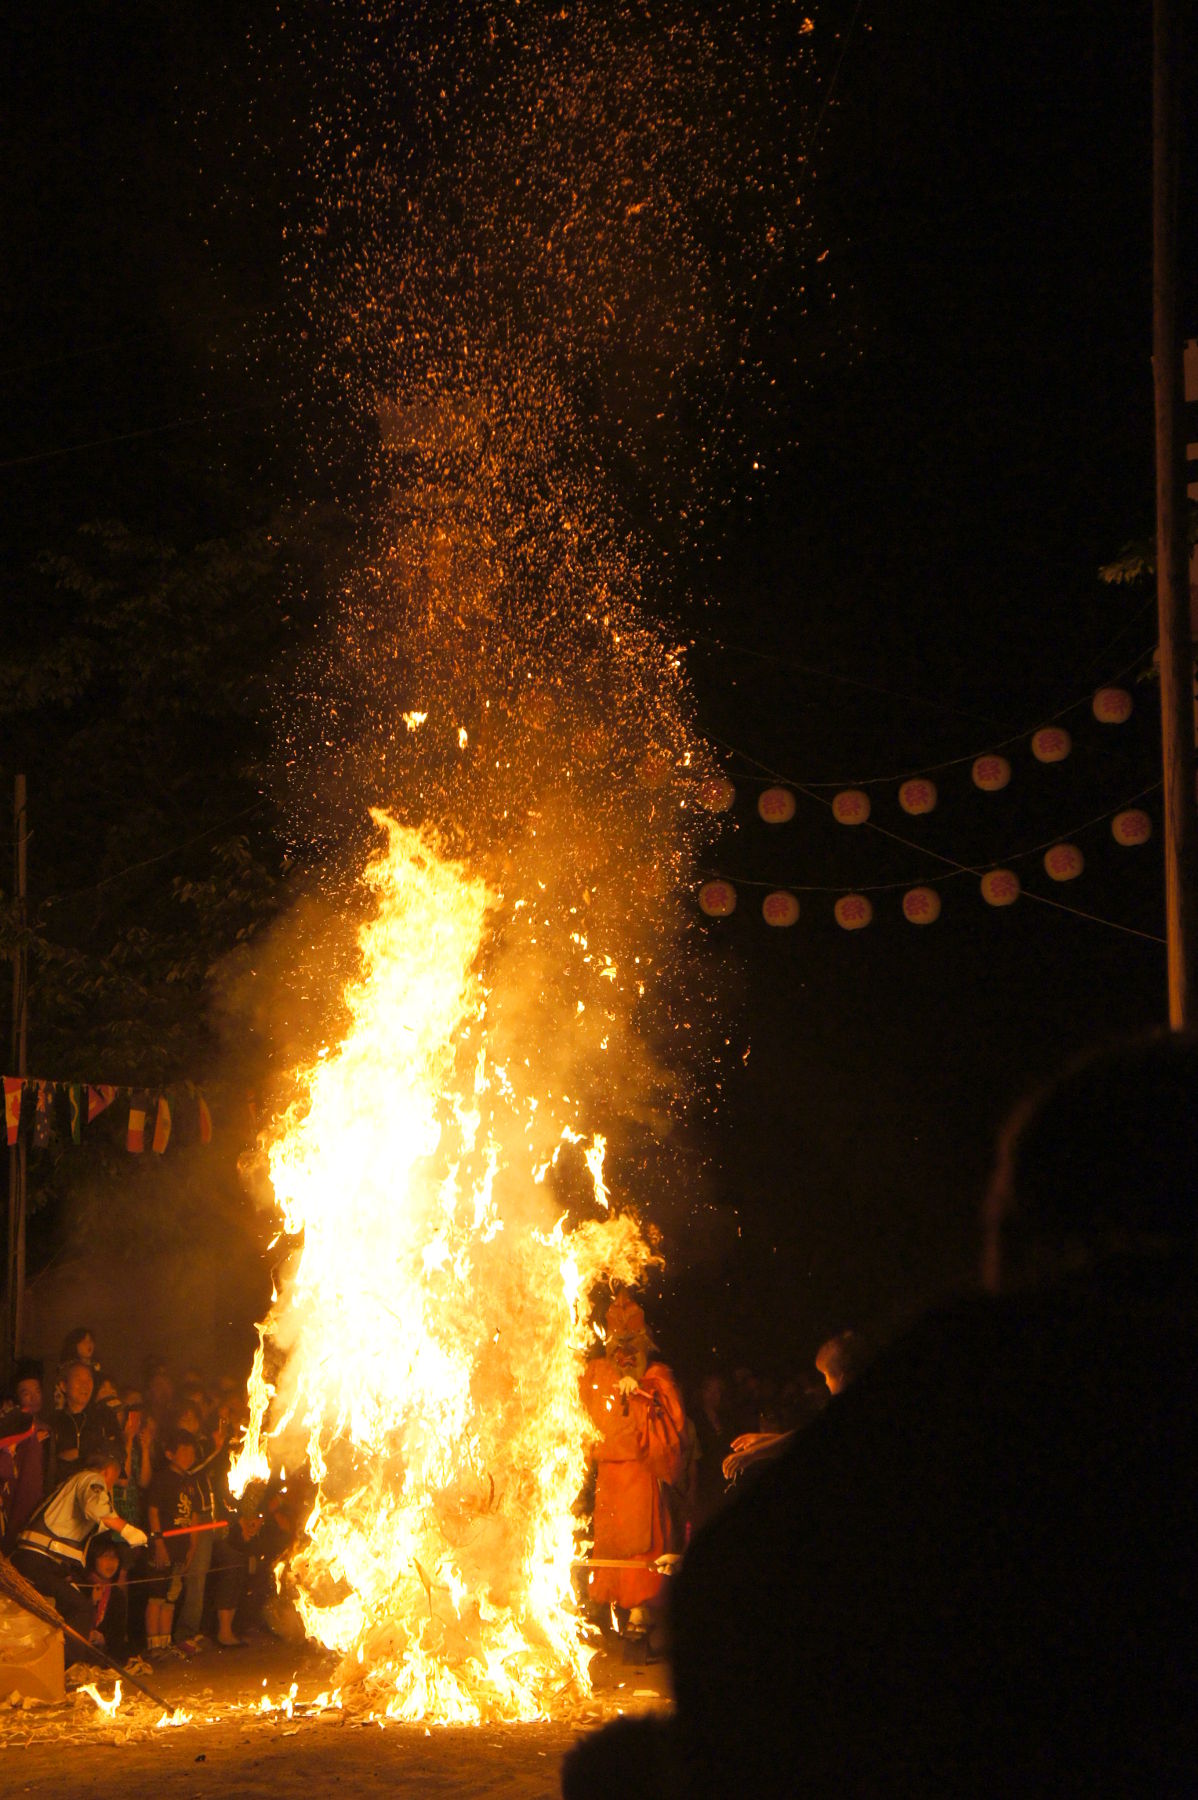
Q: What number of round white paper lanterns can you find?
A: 14